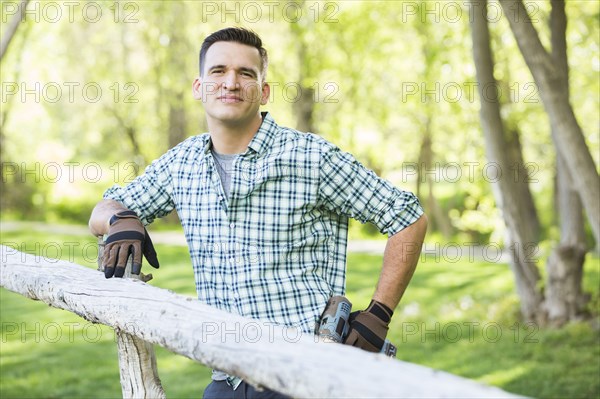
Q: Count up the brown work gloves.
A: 2